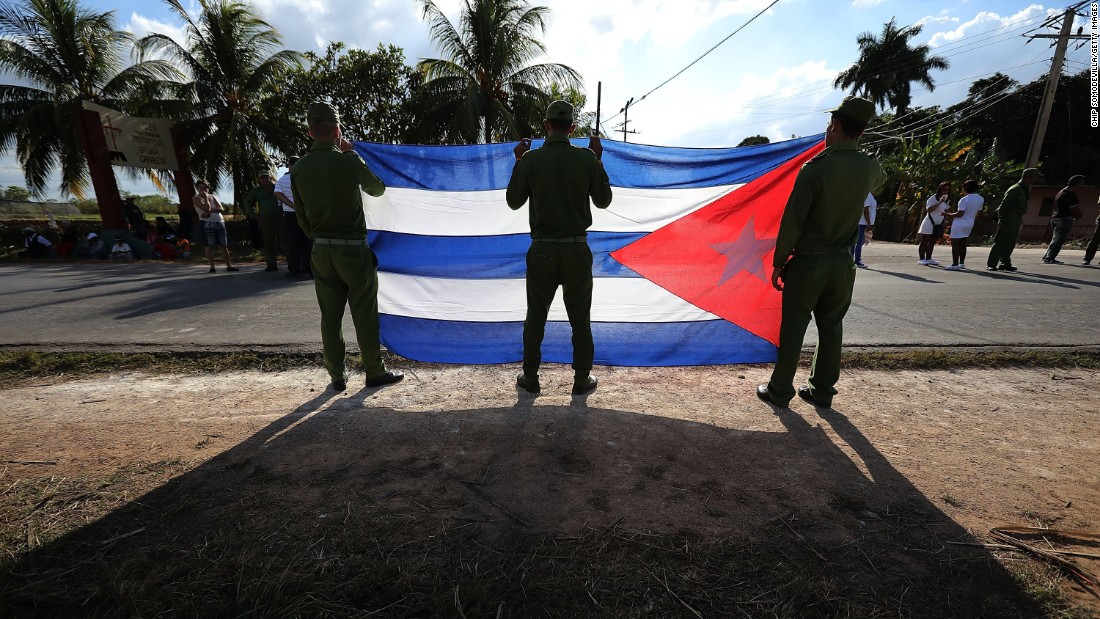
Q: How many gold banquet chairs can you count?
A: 0